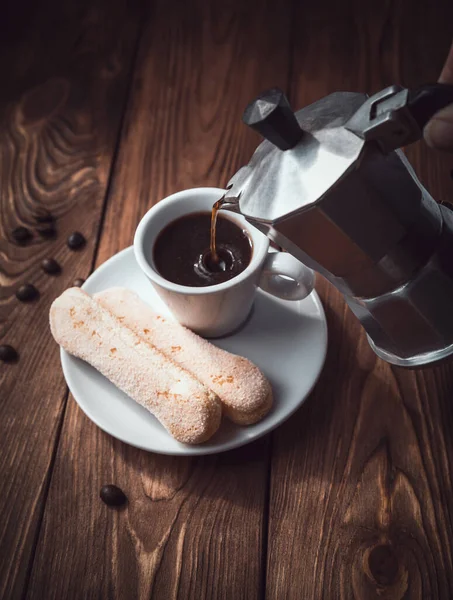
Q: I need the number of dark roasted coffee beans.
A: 9